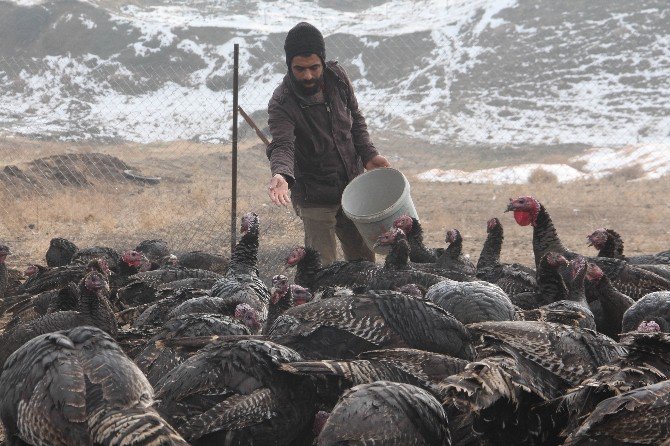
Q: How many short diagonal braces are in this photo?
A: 1